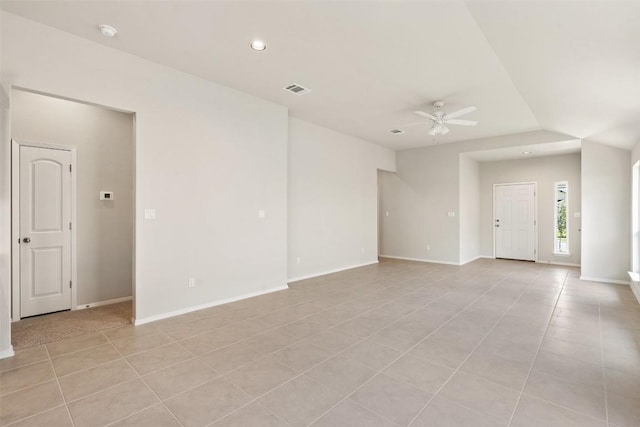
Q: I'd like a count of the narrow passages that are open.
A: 2